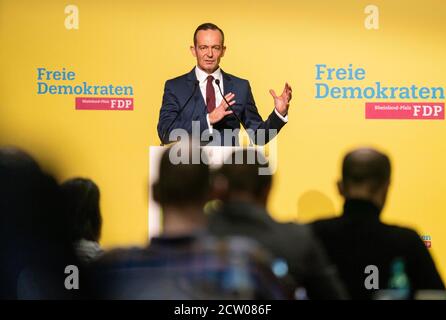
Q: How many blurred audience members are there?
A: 5